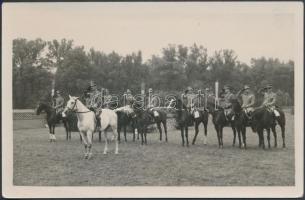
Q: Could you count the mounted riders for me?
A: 10